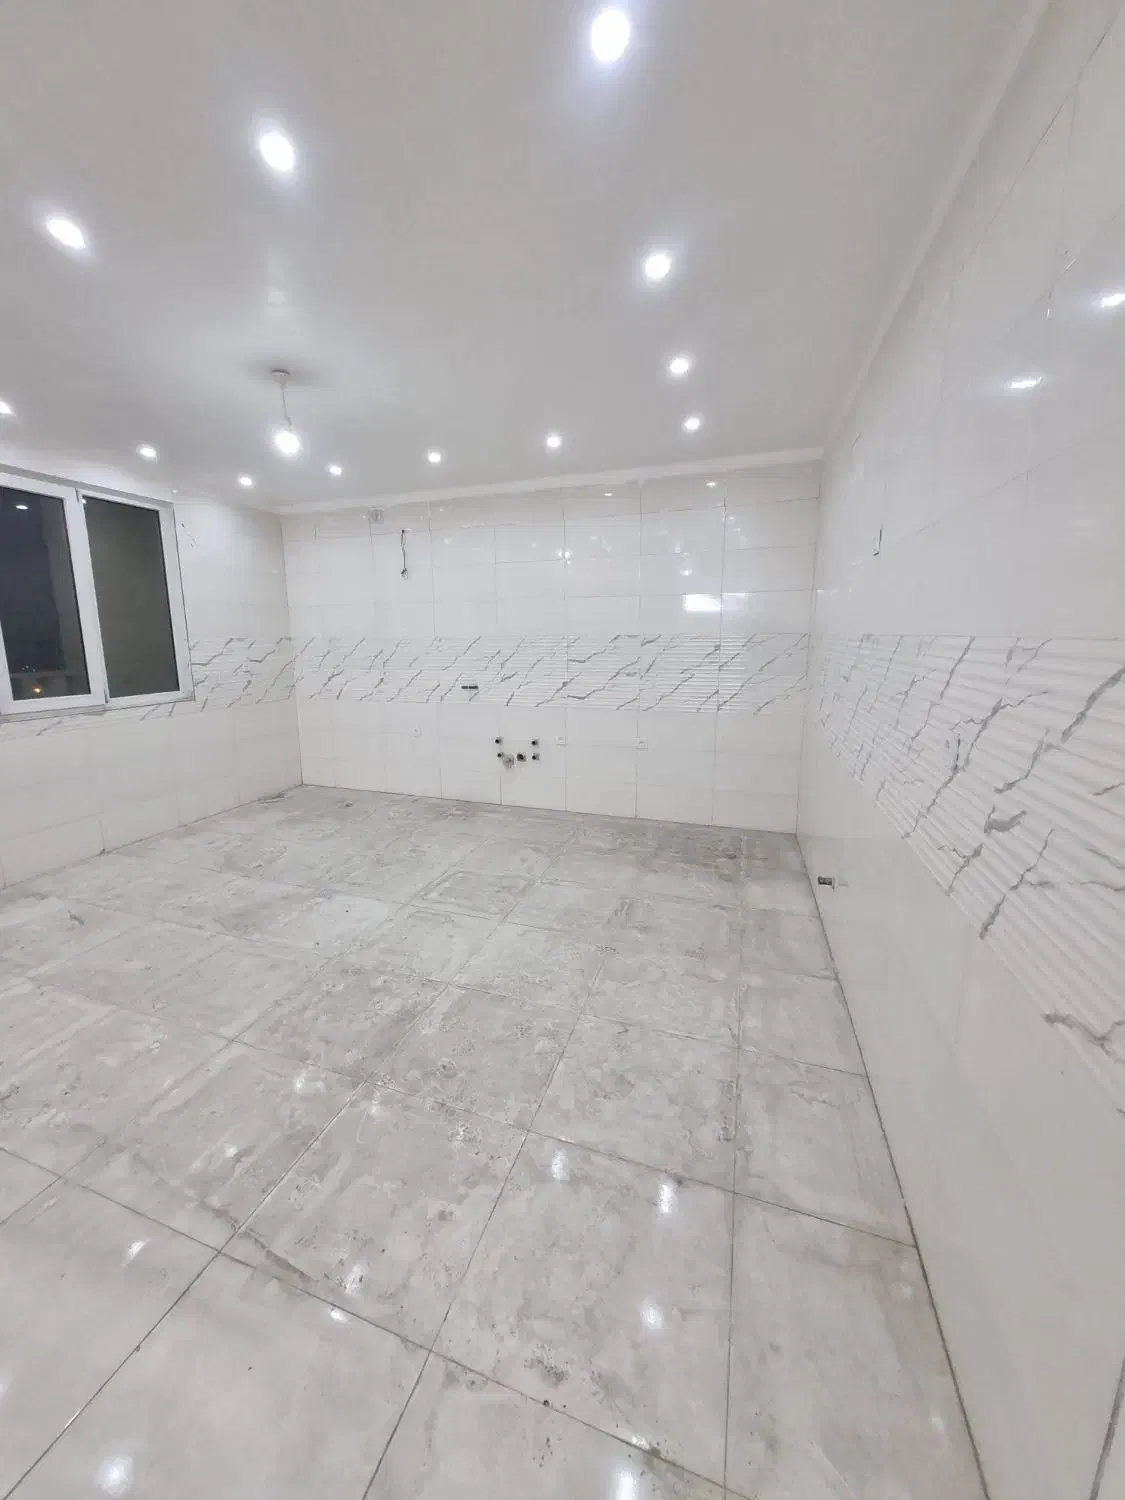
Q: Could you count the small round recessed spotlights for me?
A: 12